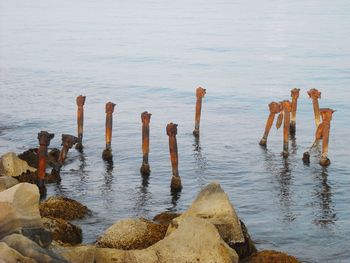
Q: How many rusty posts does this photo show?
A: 12